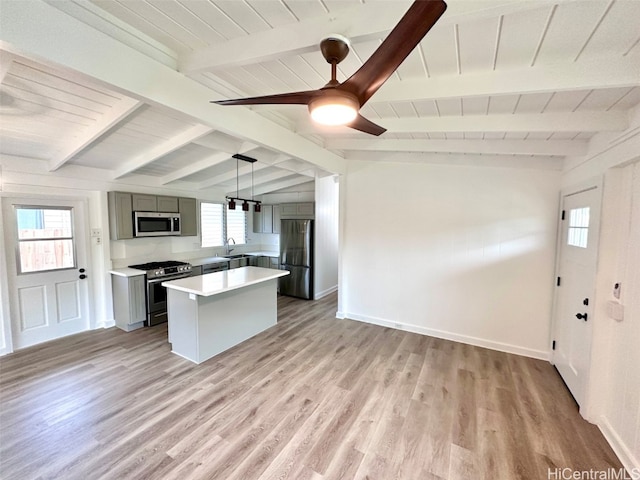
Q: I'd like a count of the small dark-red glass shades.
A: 3